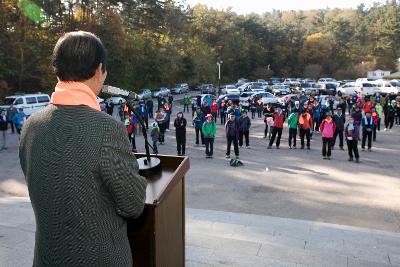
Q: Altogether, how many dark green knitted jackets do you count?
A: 1